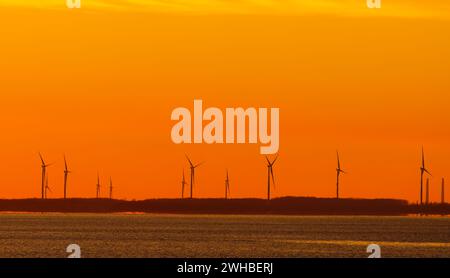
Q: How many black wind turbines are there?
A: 11